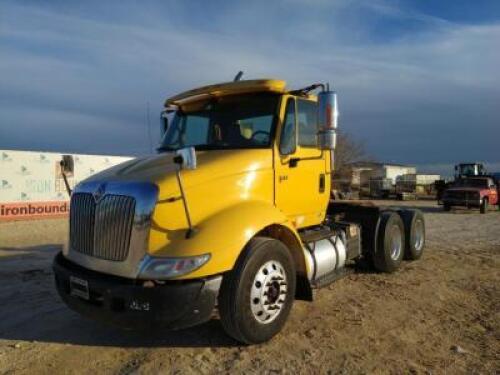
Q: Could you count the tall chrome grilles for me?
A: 1